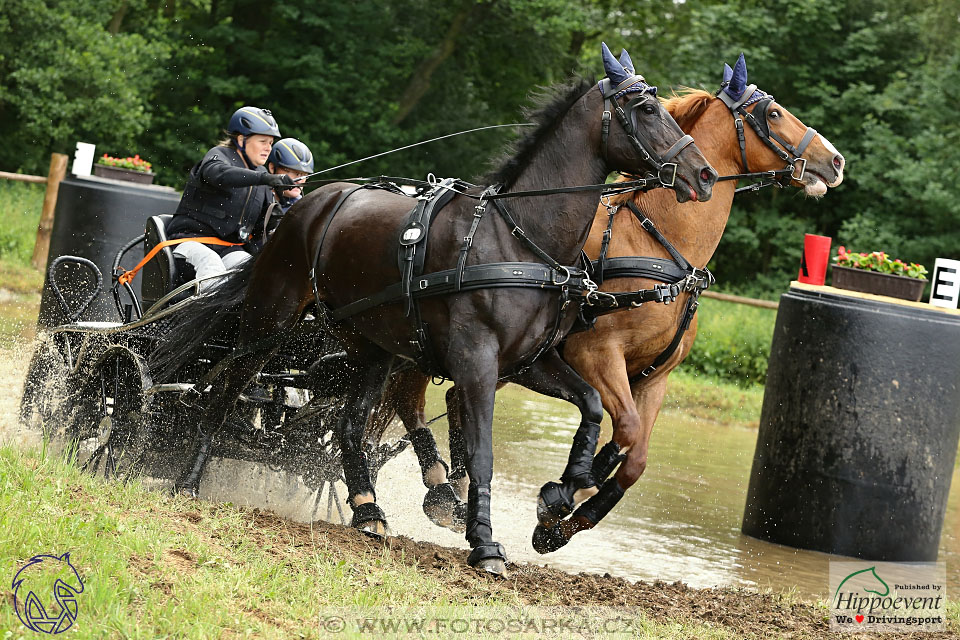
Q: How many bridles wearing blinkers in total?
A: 2